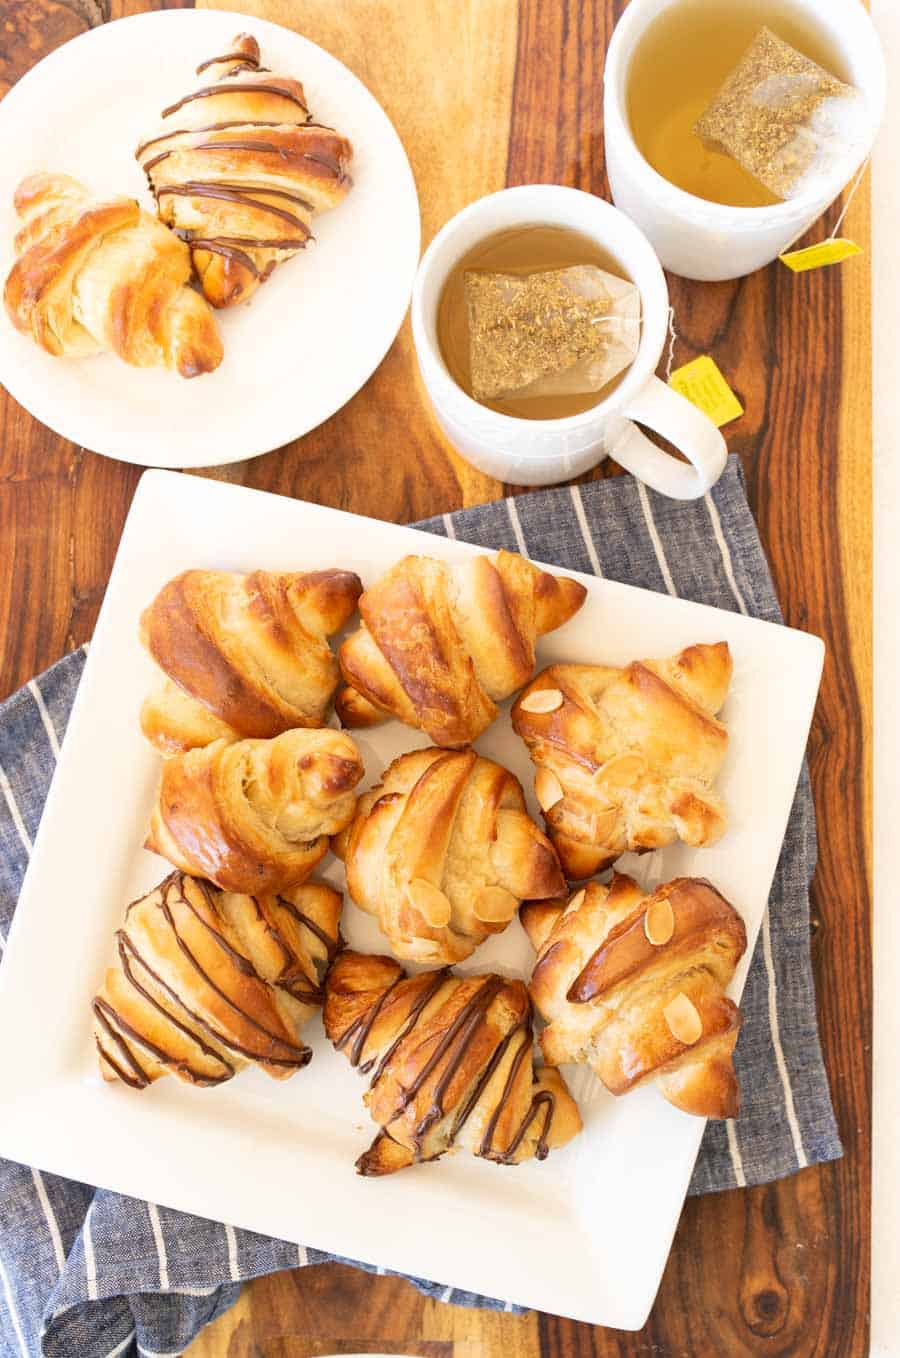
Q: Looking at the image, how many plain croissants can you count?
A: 4